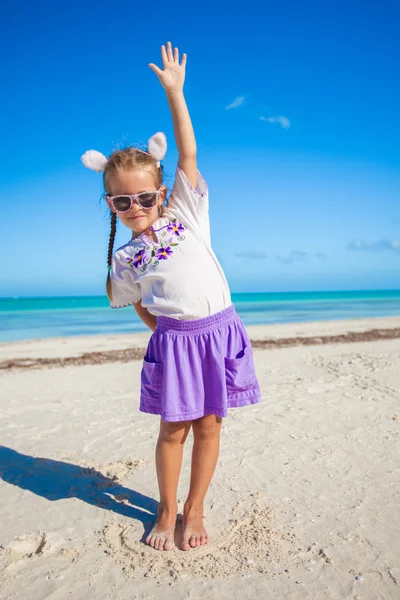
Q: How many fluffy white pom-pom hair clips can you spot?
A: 2